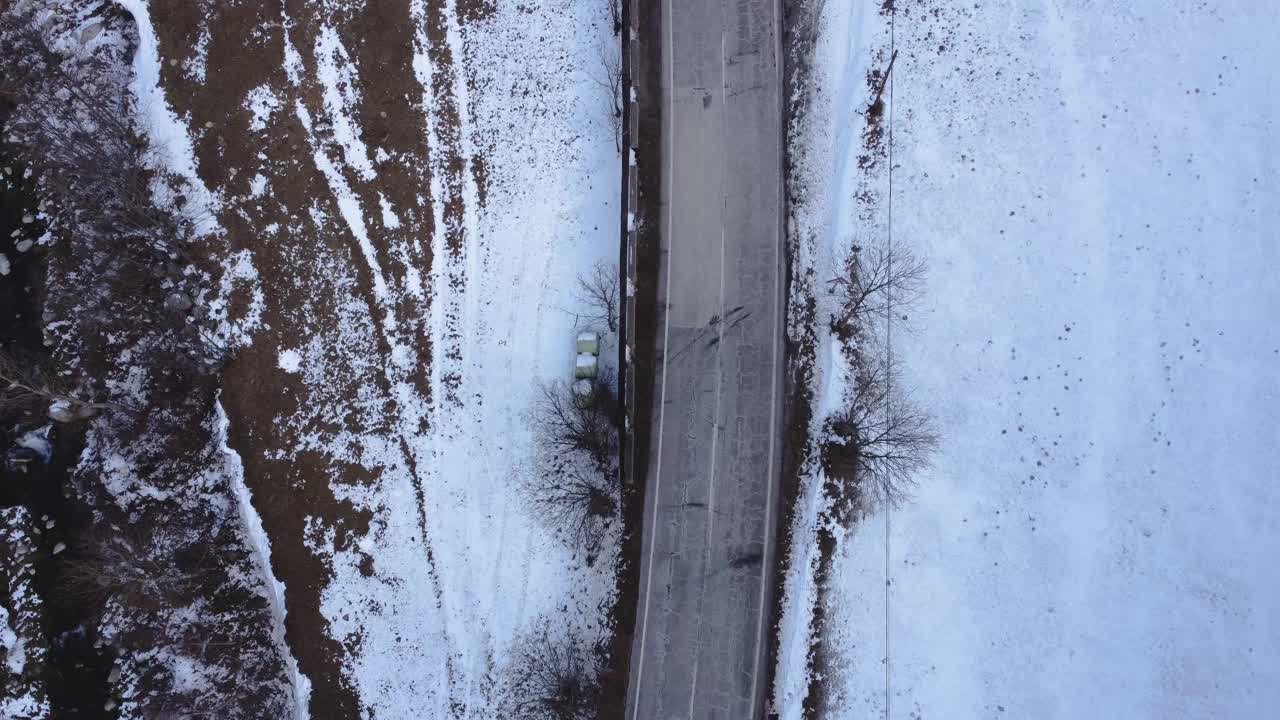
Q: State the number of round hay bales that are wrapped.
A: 3